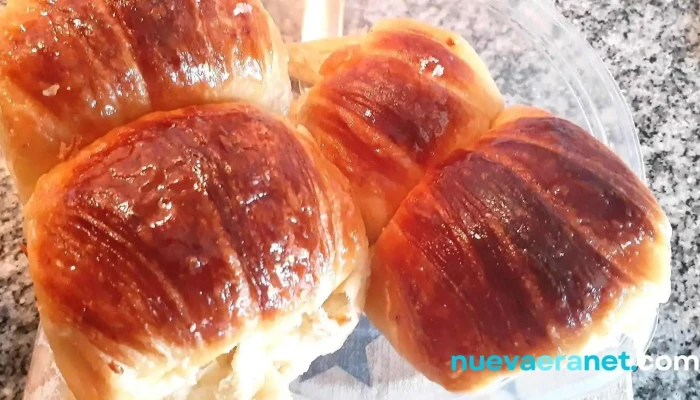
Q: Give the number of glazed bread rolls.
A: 4